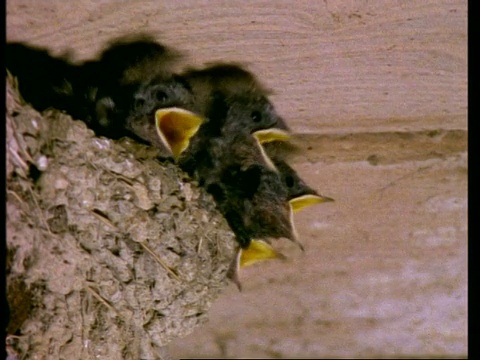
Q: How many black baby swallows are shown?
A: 4